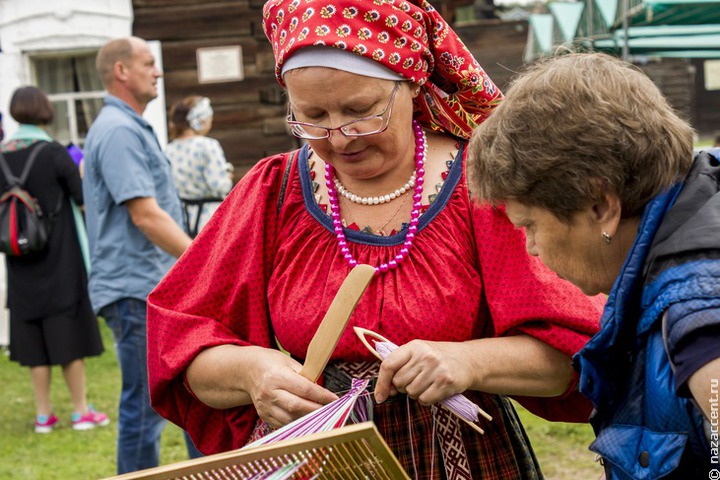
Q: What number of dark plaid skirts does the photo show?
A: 1